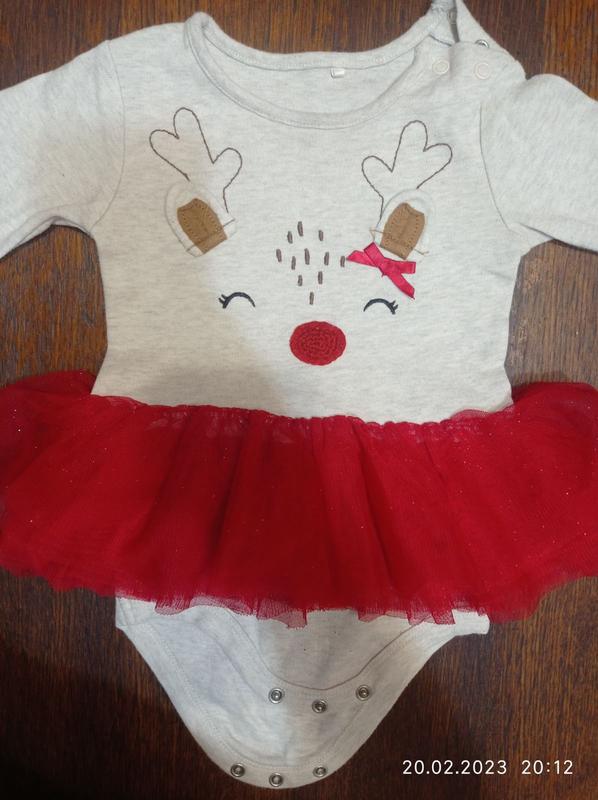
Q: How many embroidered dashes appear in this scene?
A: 11